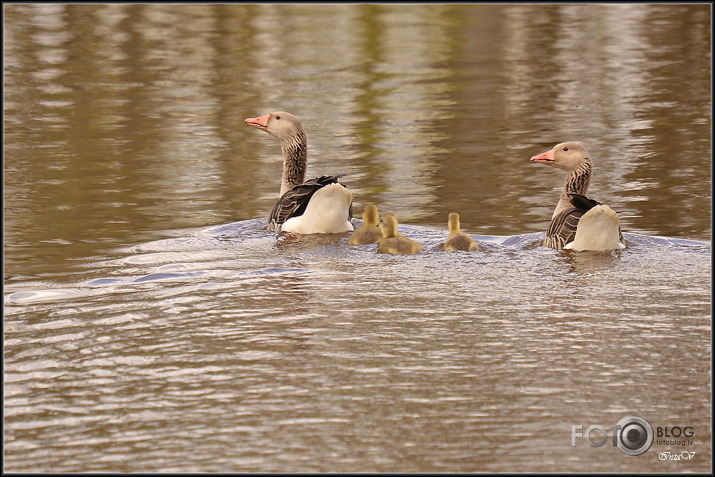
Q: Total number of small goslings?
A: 3